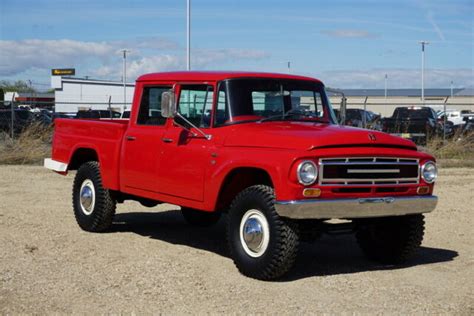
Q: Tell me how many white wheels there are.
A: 2